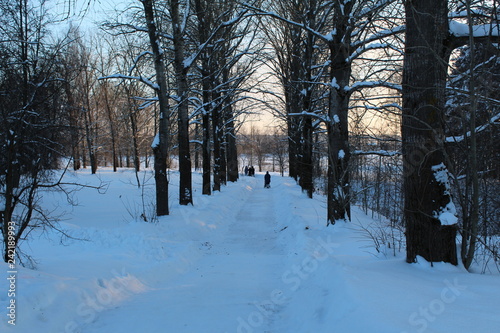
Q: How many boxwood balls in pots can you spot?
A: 0